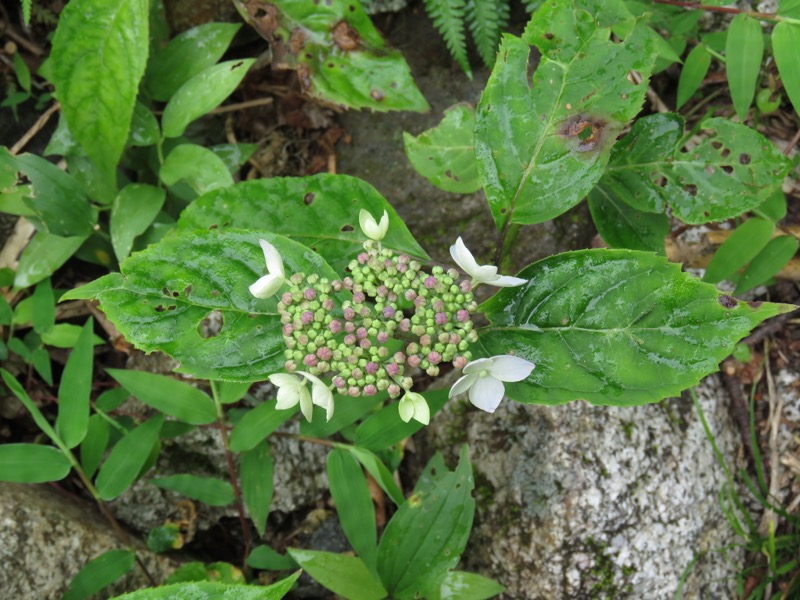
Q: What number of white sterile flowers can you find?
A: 7